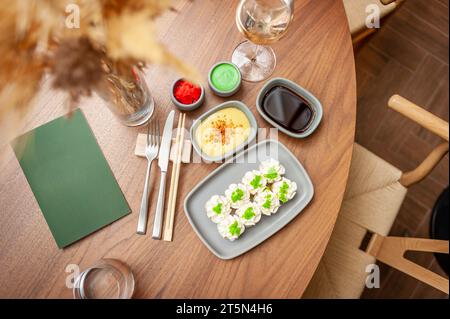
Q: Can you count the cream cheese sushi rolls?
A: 8